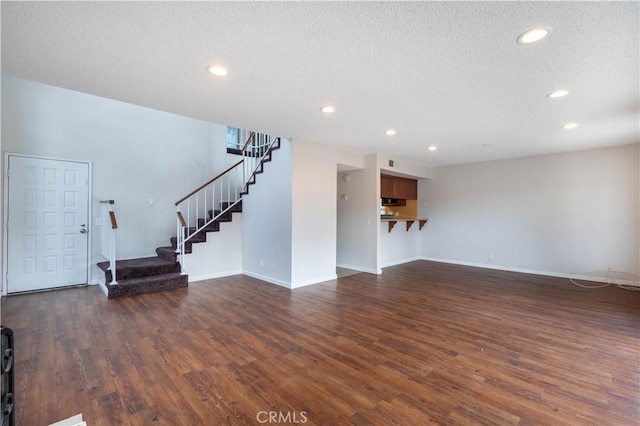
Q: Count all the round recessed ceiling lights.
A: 7